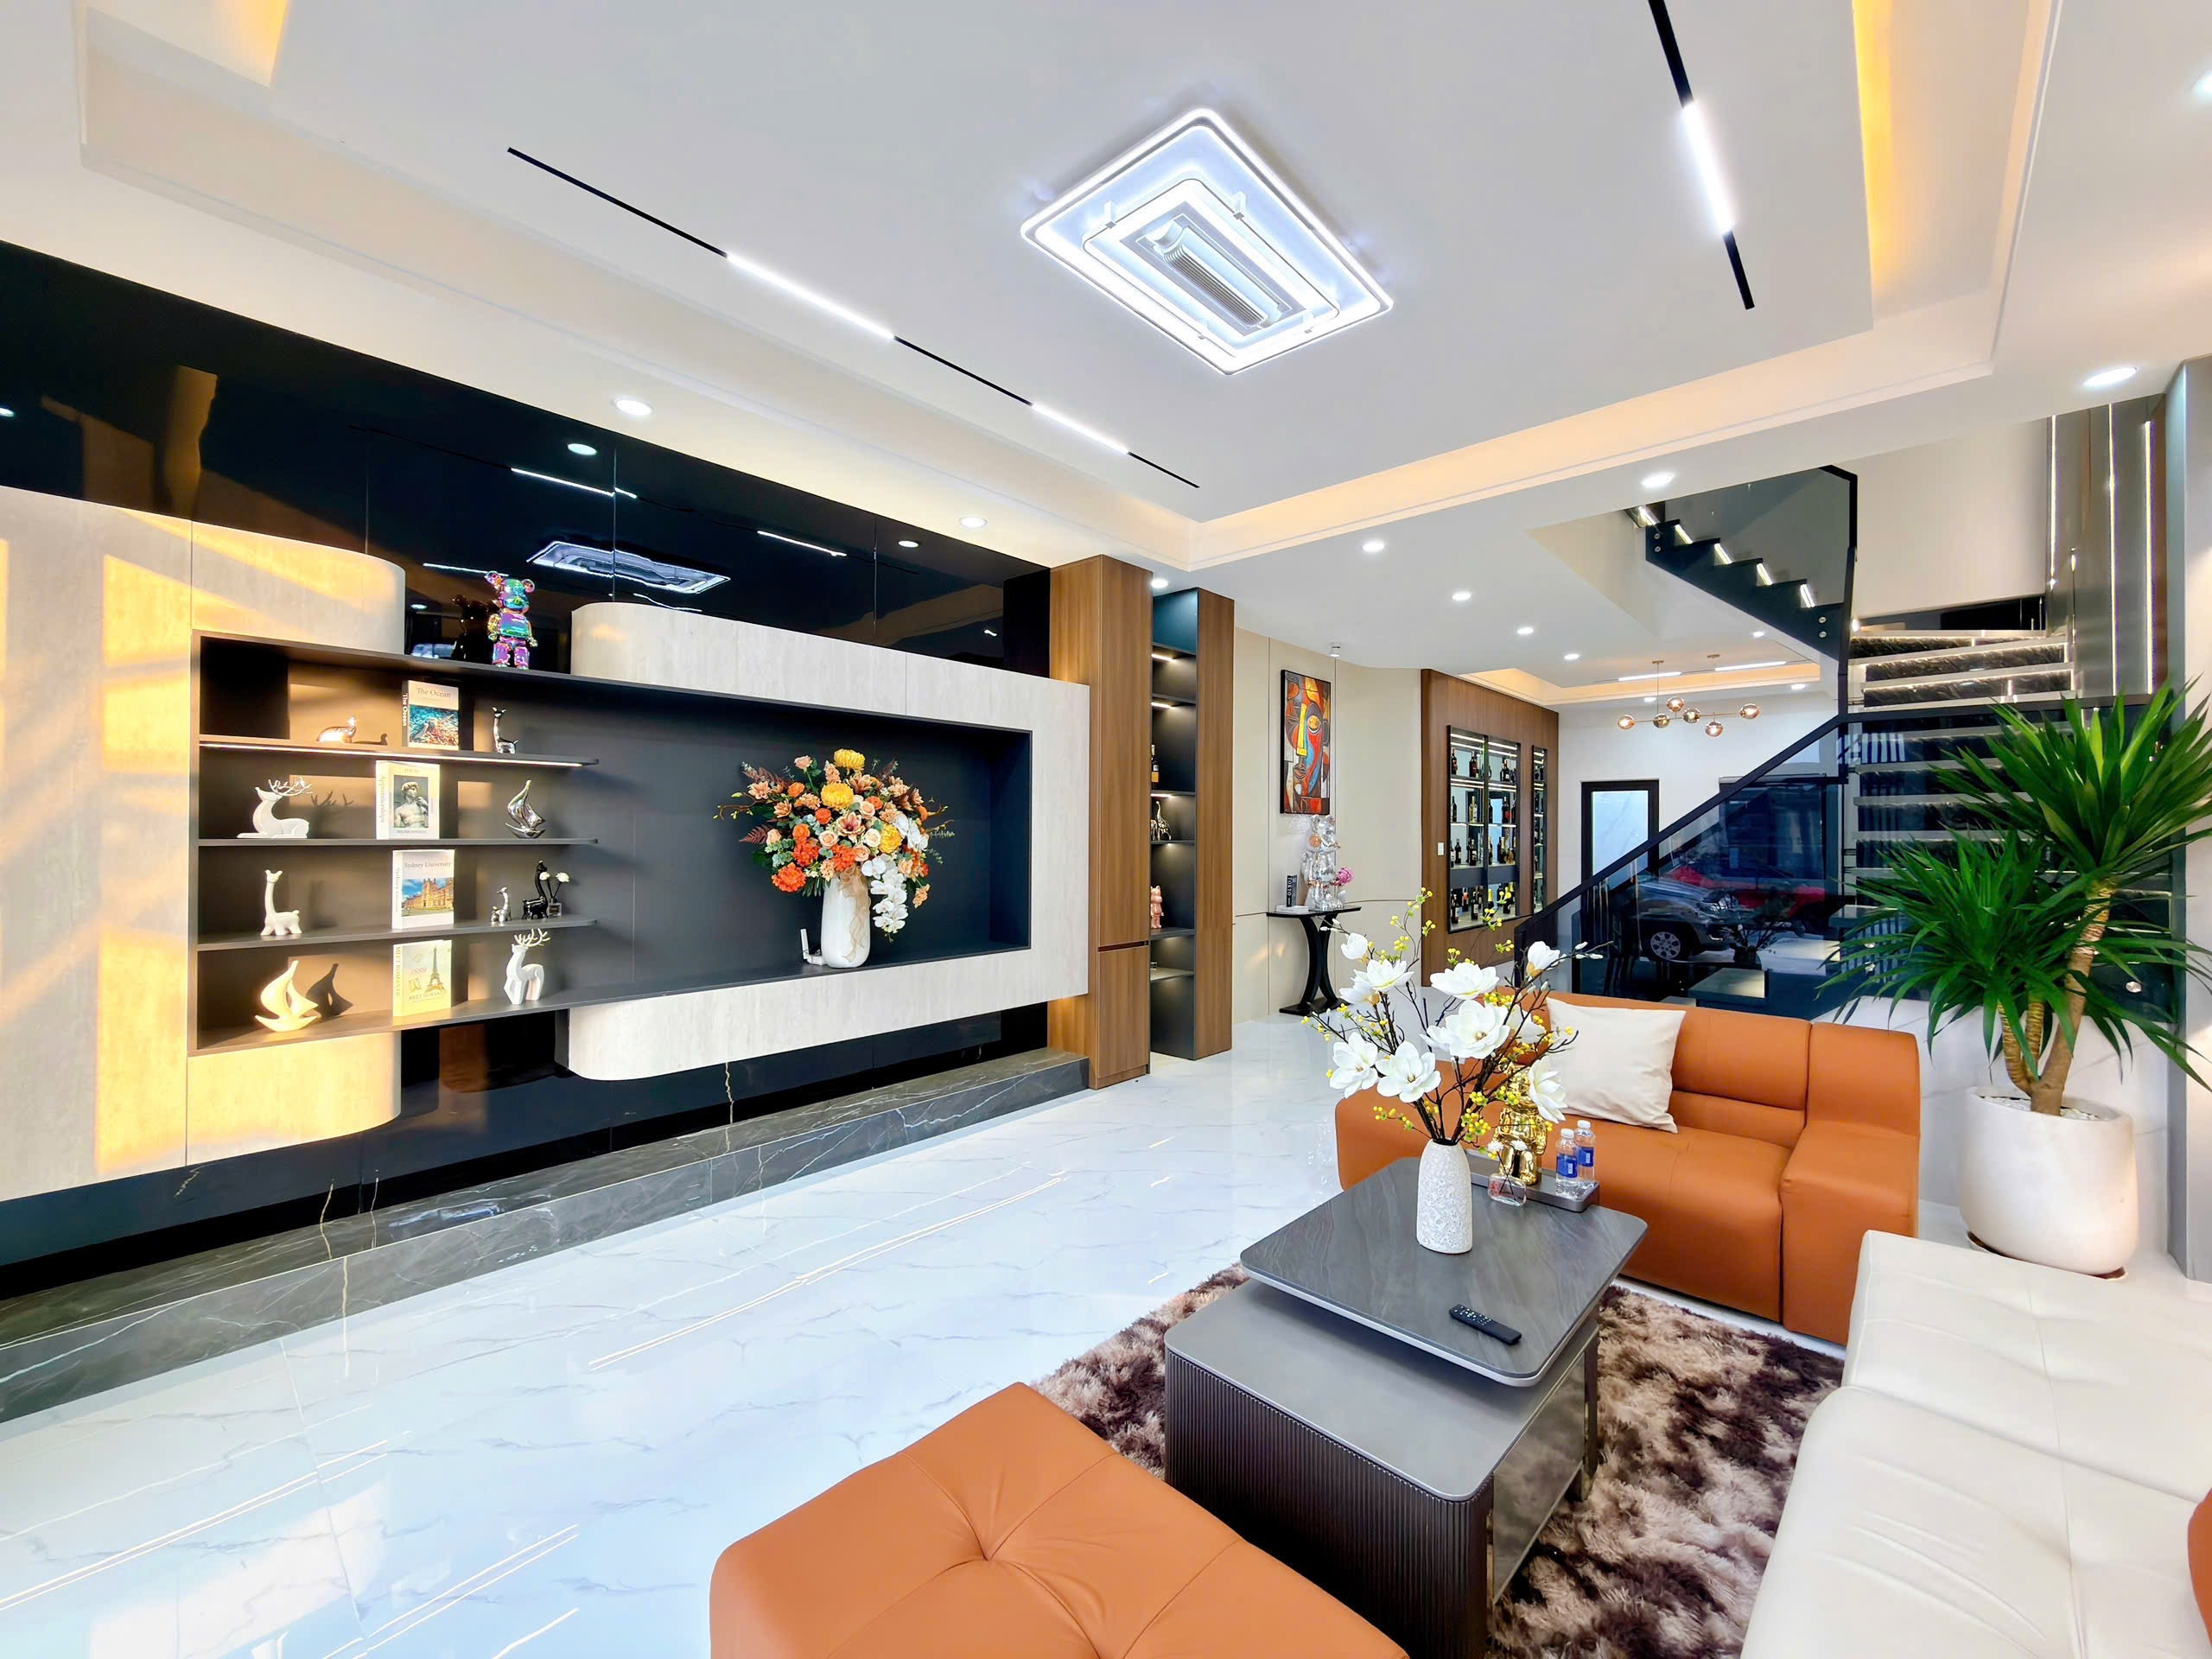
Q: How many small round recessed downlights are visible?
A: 13